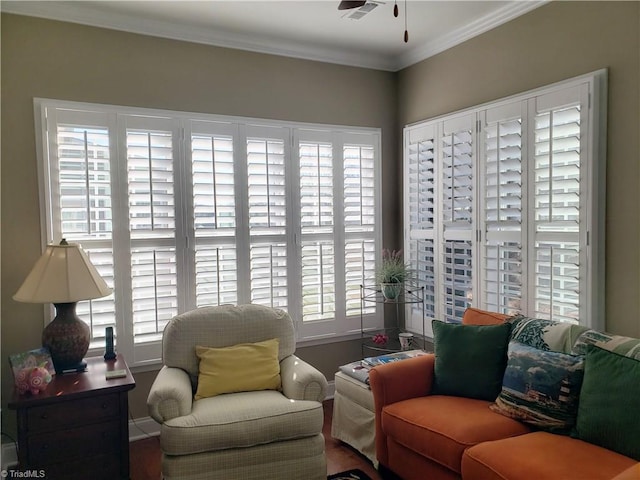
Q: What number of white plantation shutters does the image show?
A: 10